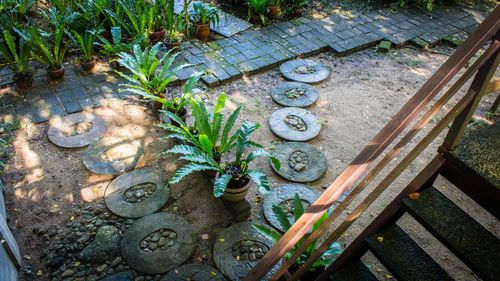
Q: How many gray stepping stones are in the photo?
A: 11